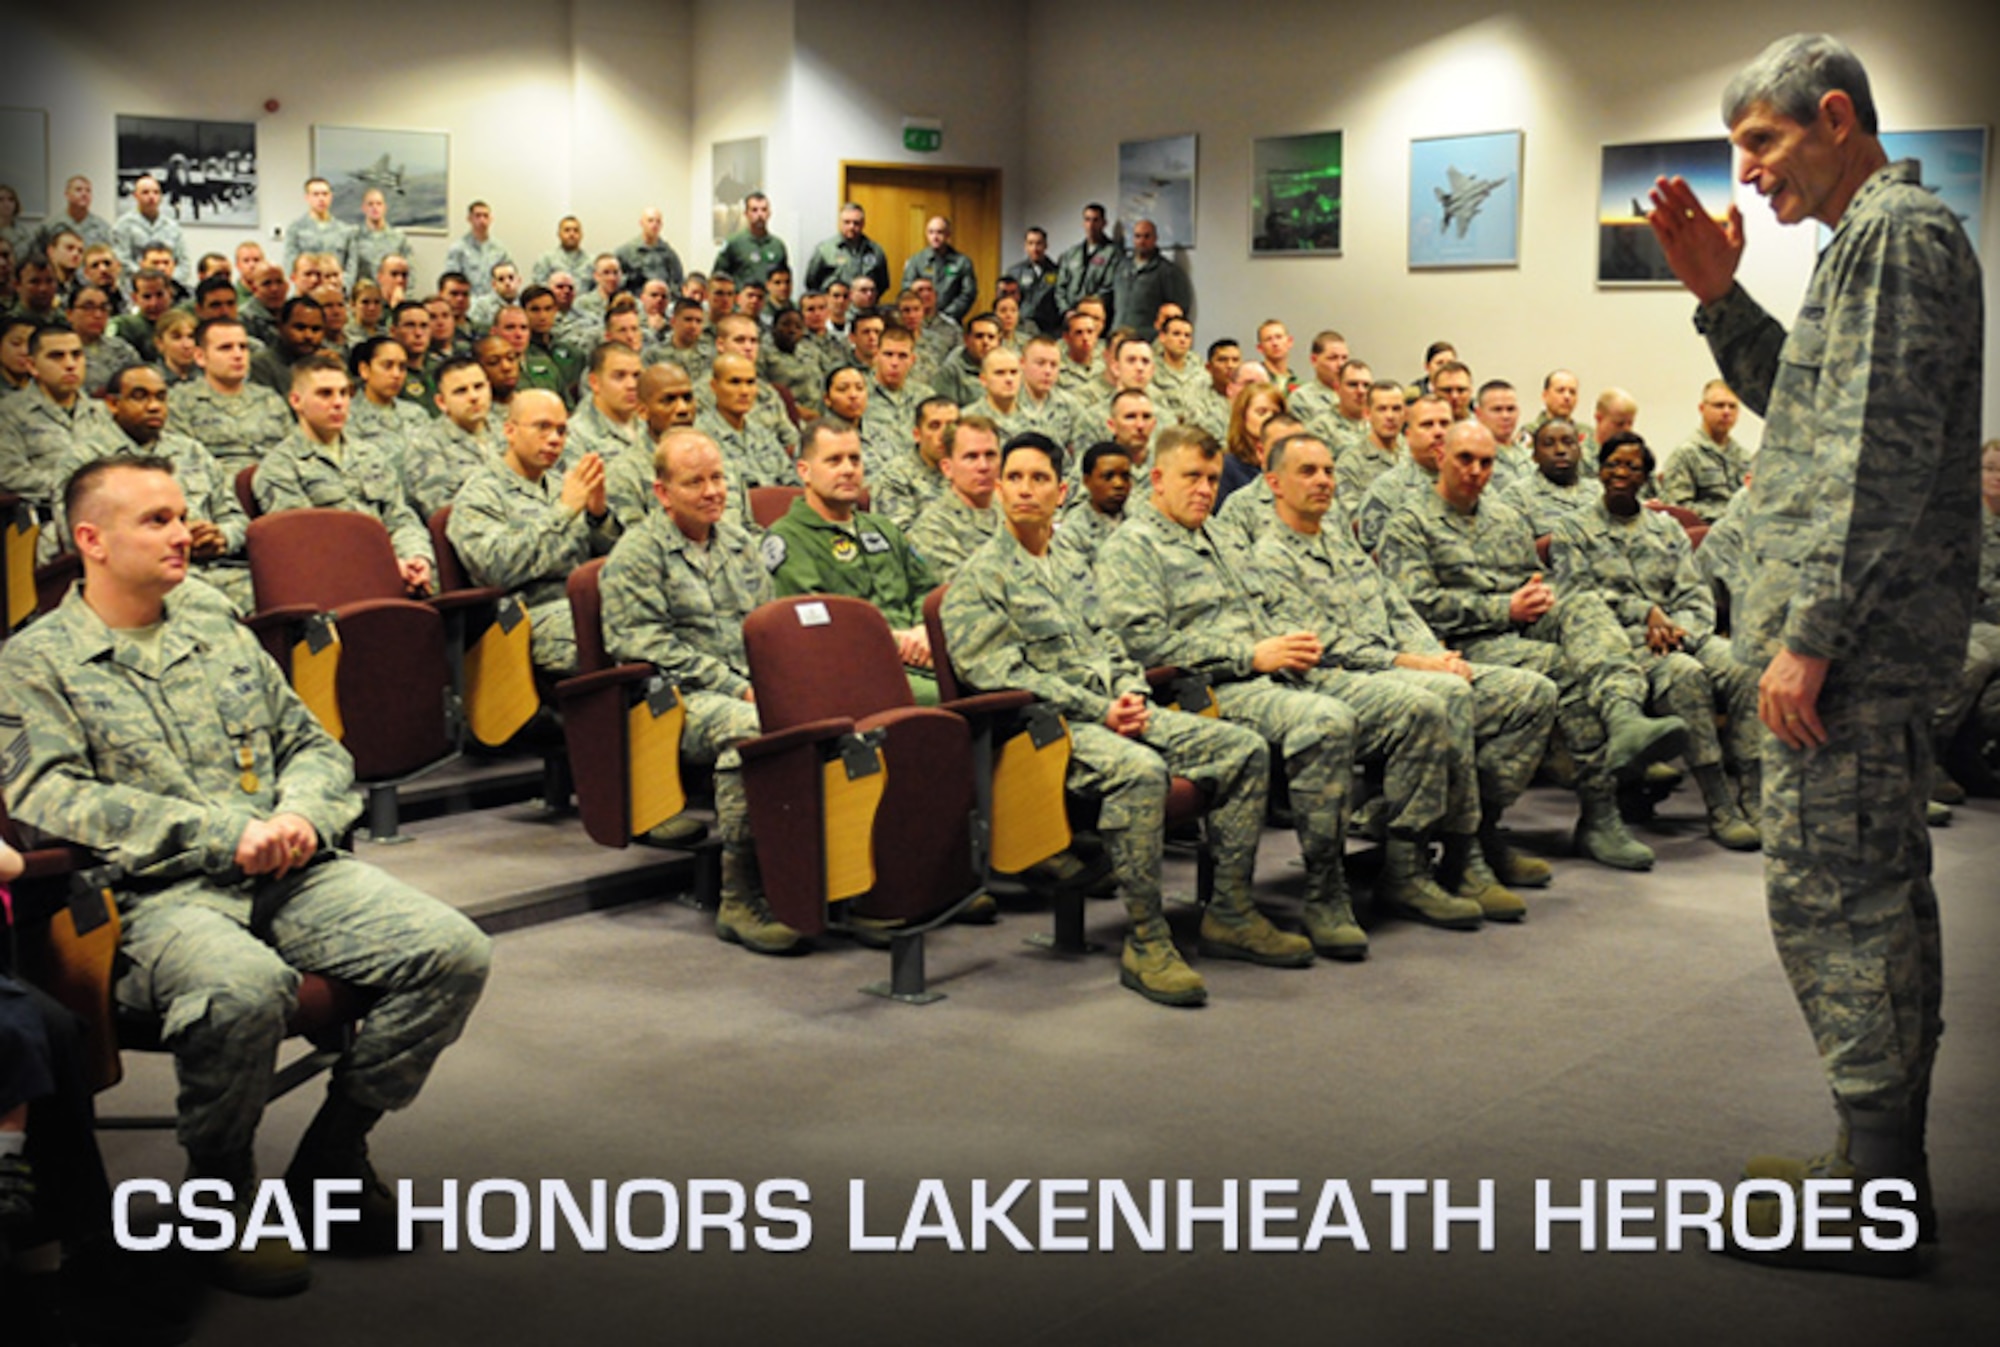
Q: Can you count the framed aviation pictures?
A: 9